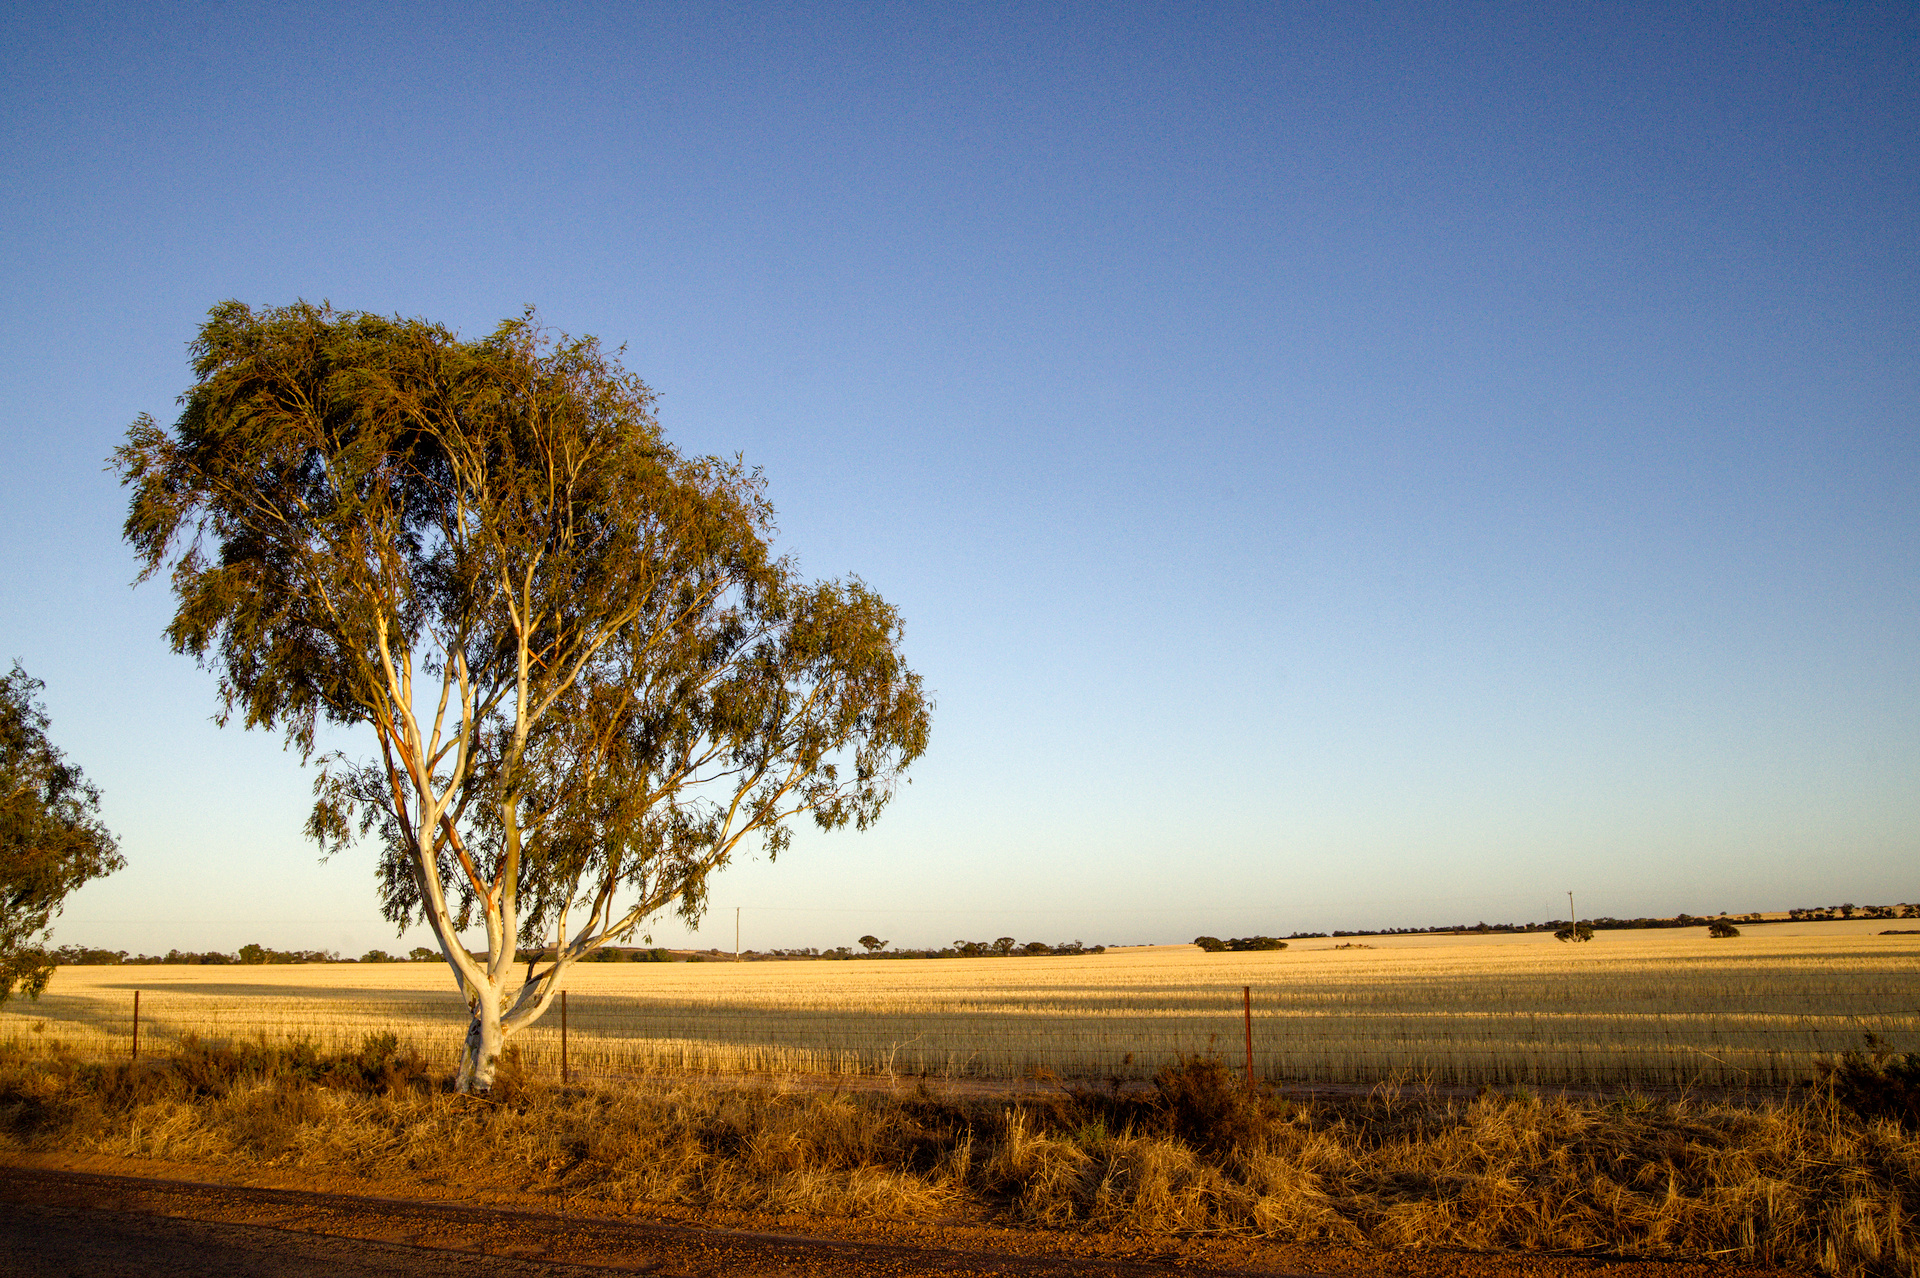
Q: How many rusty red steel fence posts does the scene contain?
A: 3